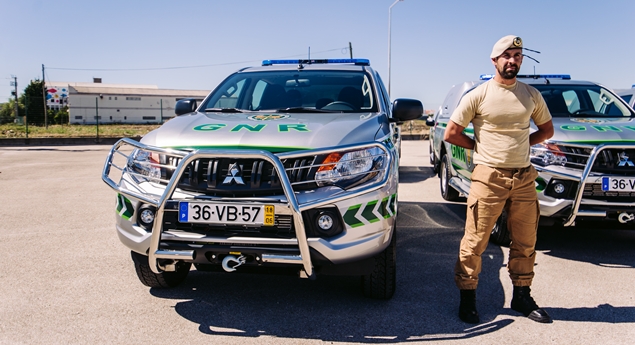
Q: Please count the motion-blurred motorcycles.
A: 0